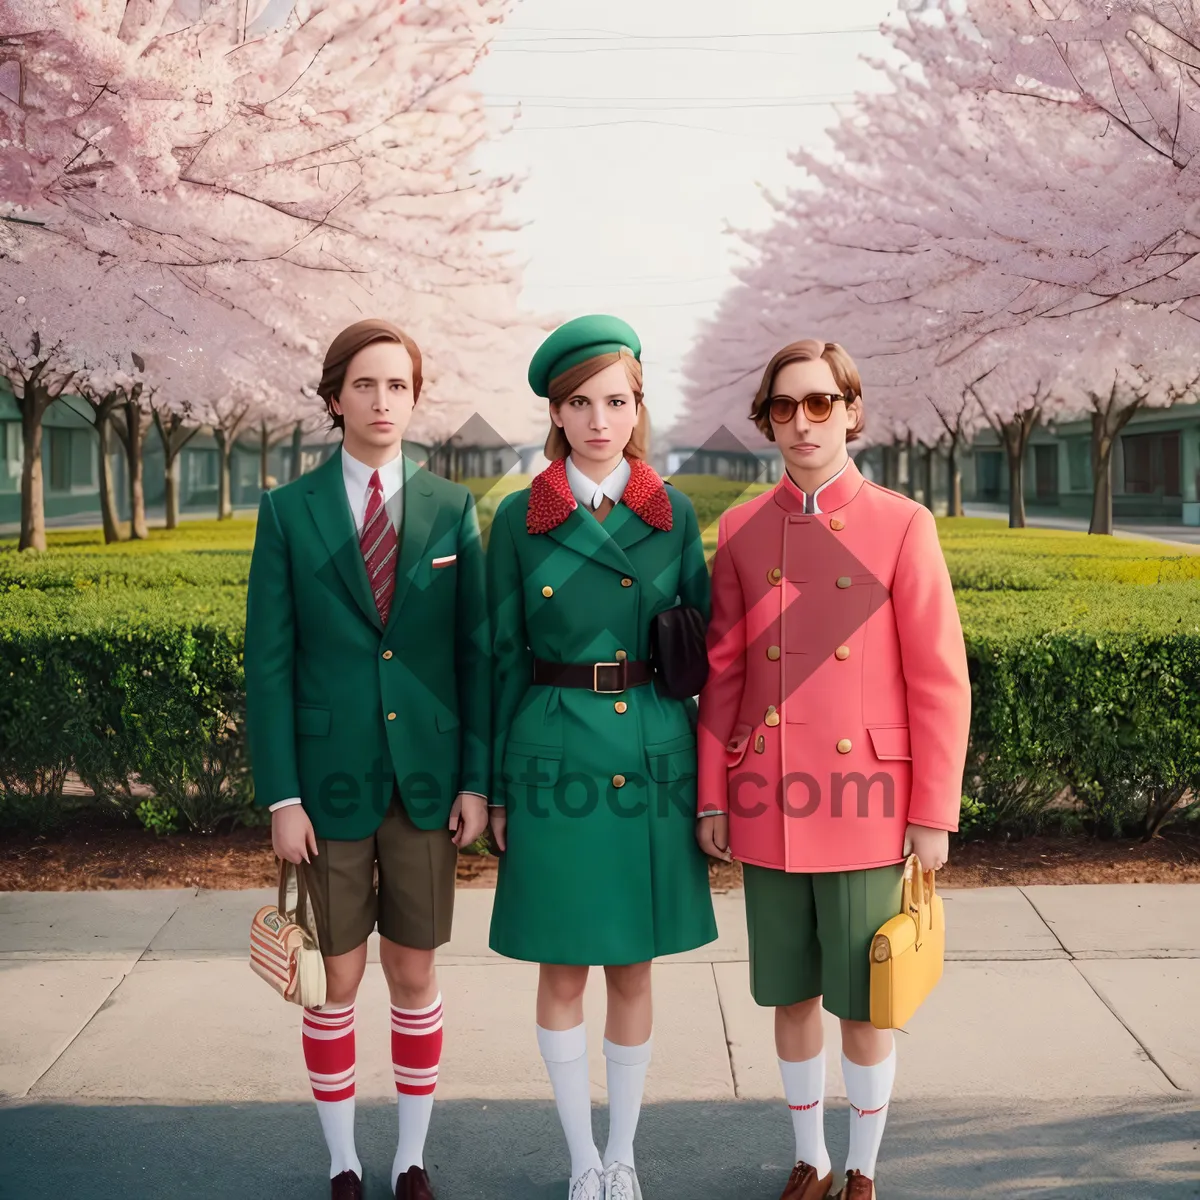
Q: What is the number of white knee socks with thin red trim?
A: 2